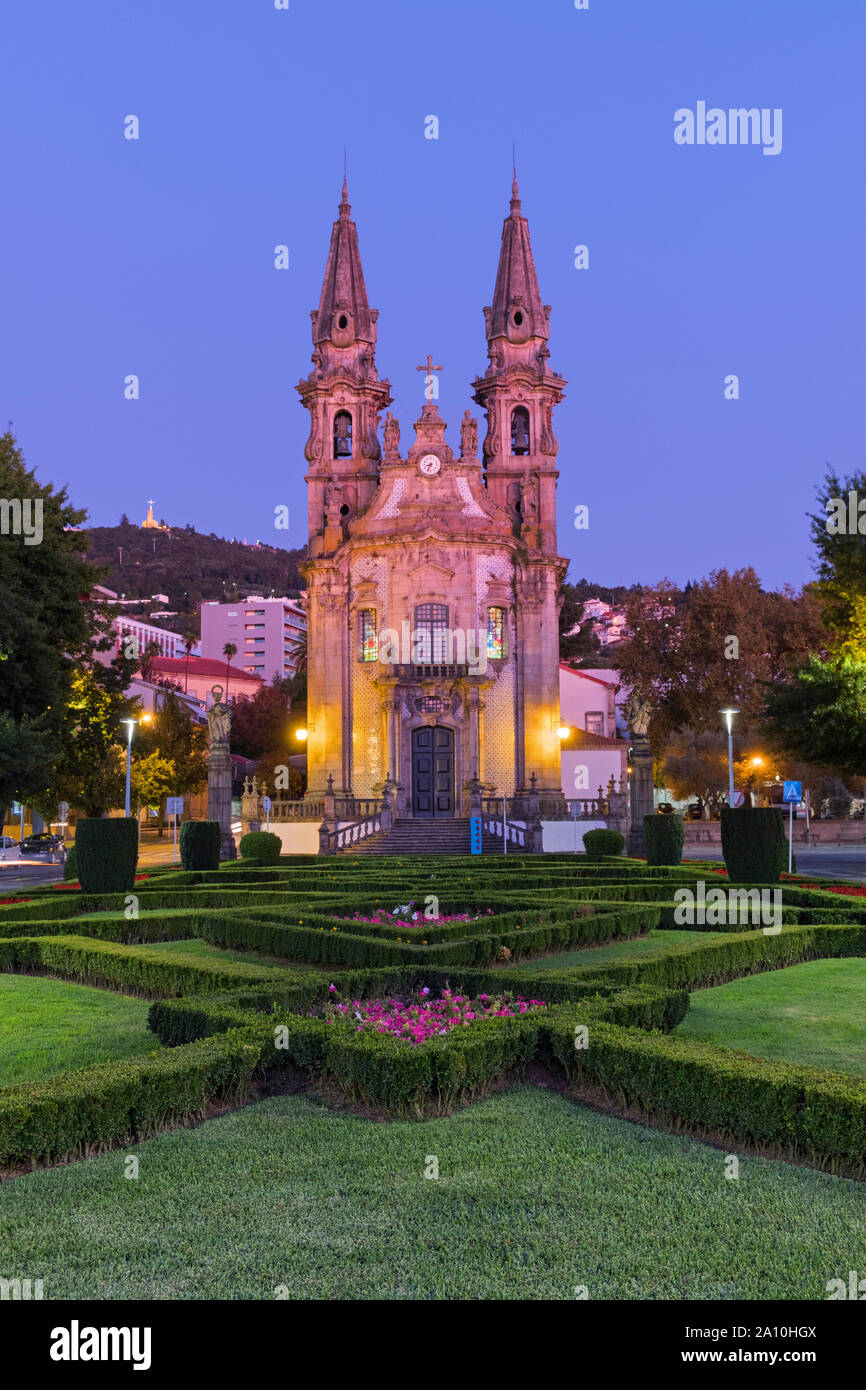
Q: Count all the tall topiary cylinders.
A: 4